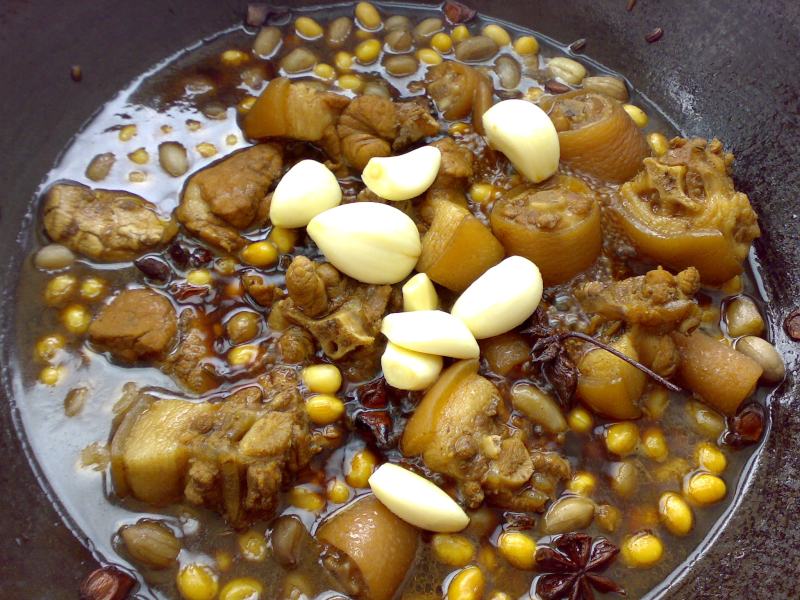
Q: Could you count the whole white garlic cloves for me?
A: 9